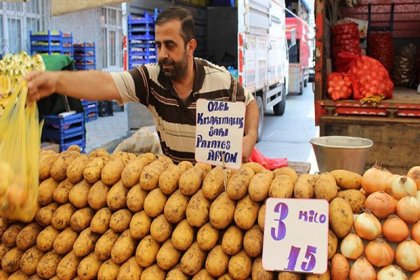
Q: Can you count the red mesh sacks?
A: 4